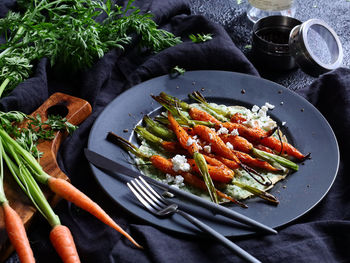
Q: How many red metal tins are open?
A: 0